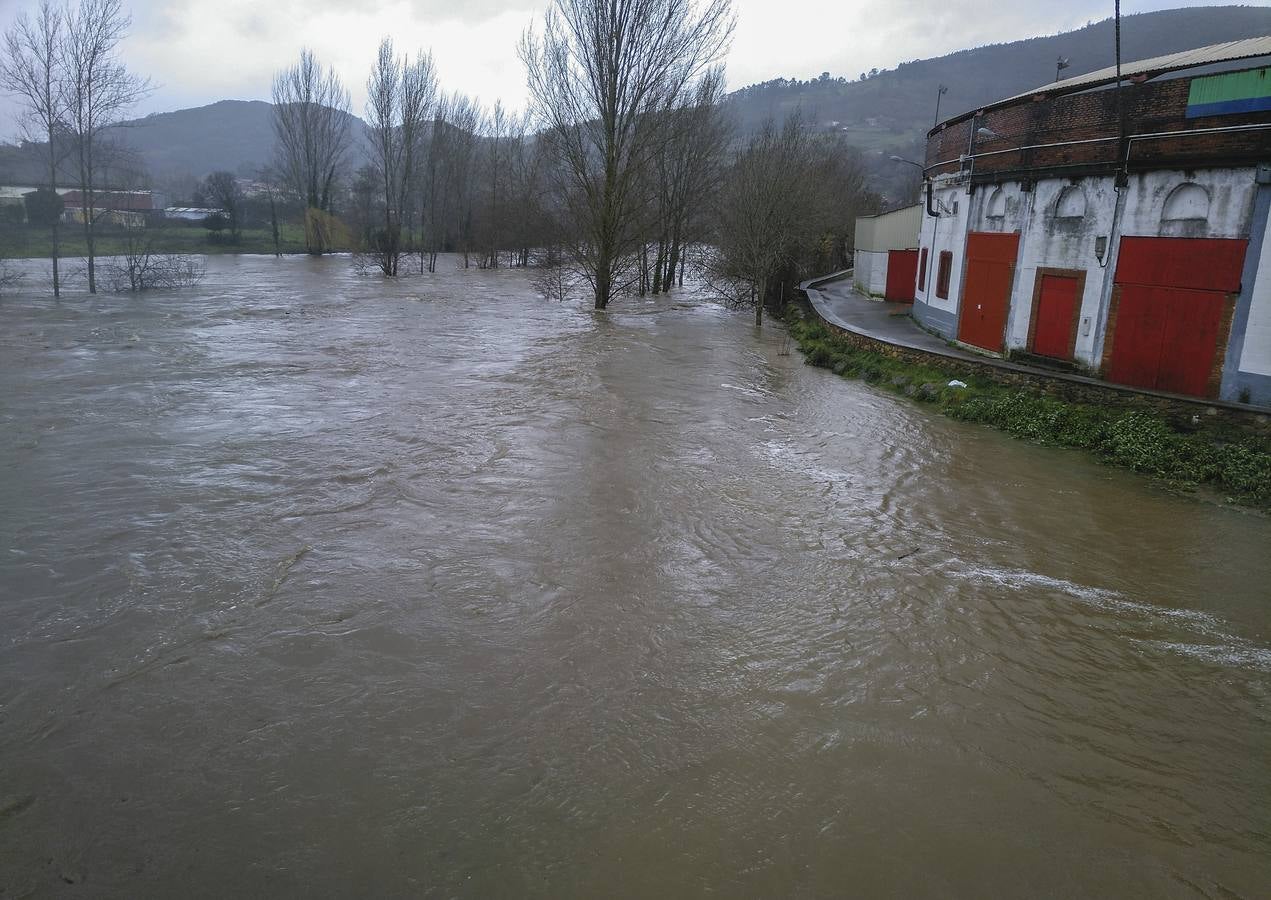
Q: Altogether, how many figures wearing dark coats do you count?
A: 0